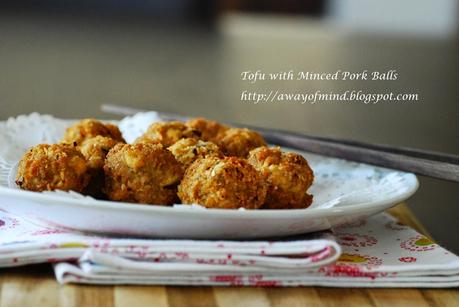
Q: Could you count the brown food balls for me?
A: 10